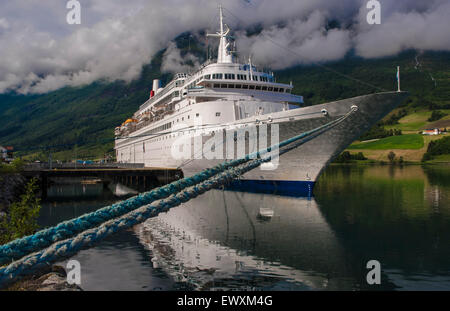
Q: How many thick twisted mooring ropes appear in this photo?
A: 2